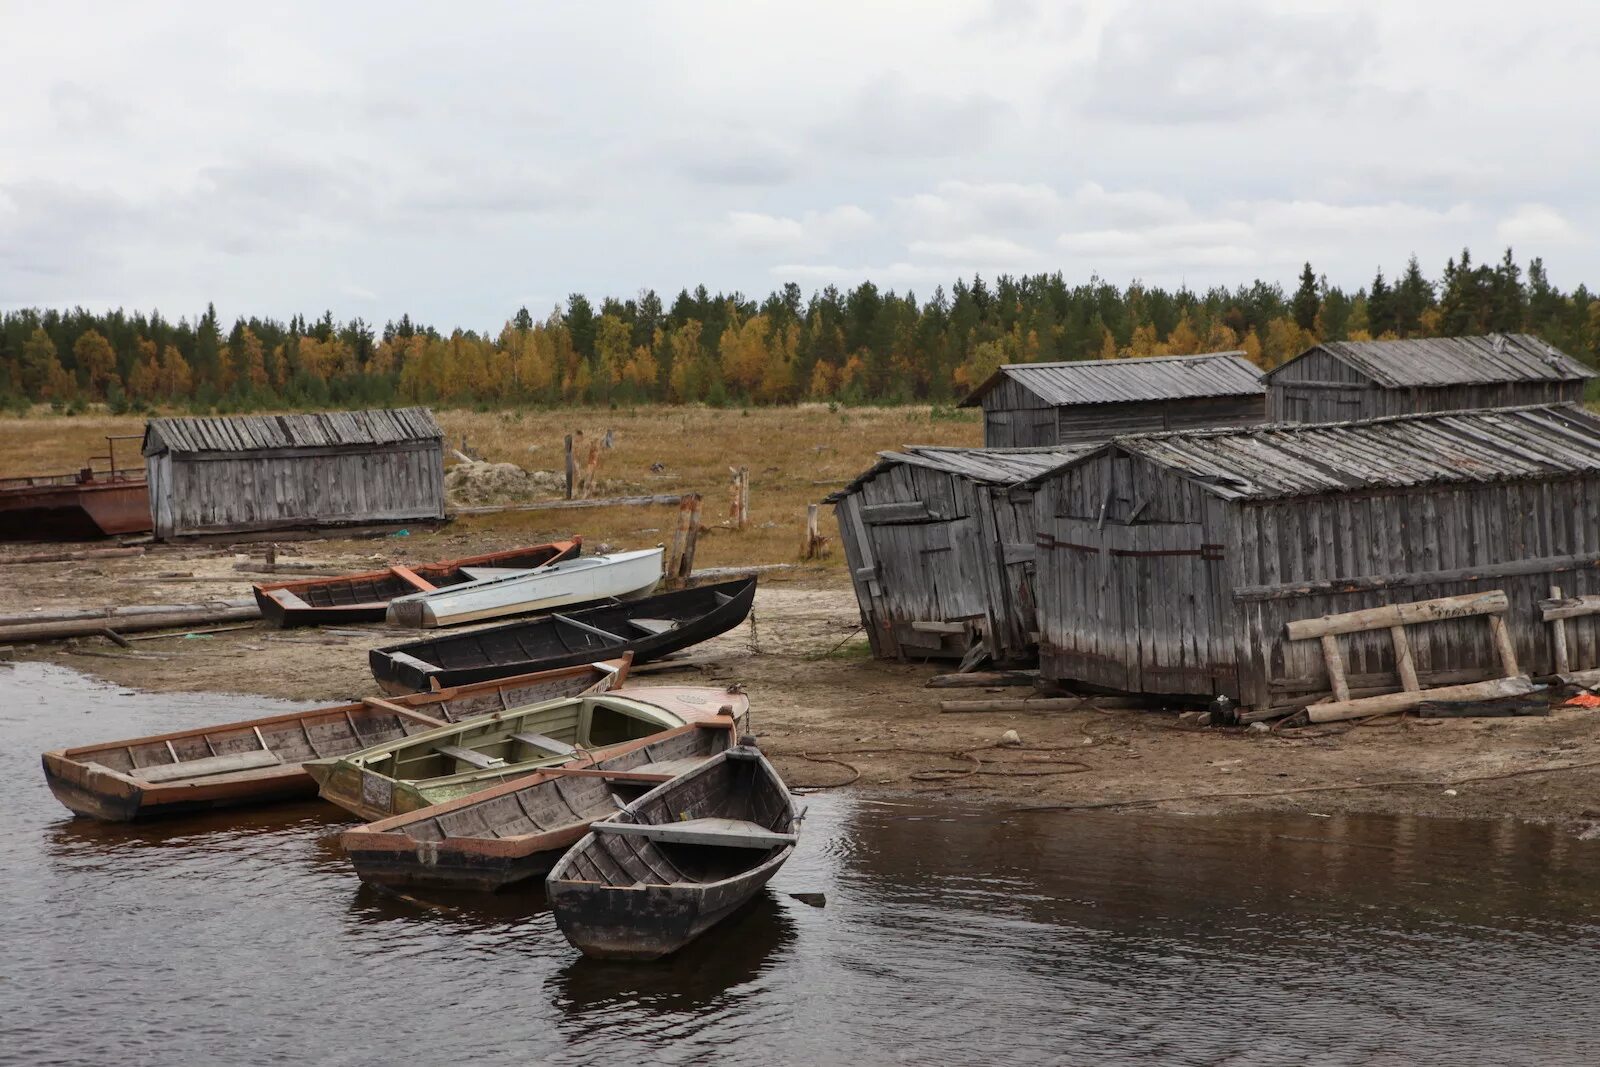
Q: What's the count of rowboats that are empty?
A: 7